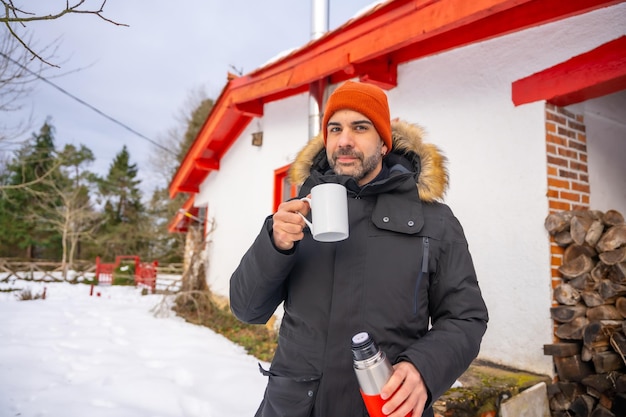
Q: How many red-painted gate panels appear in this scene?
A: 2